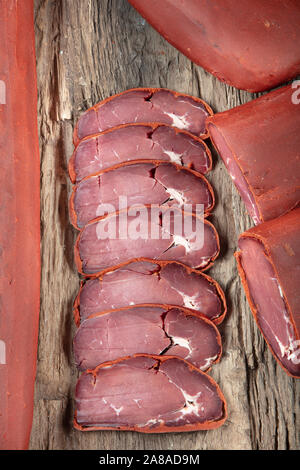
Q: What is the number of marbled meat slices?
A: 7